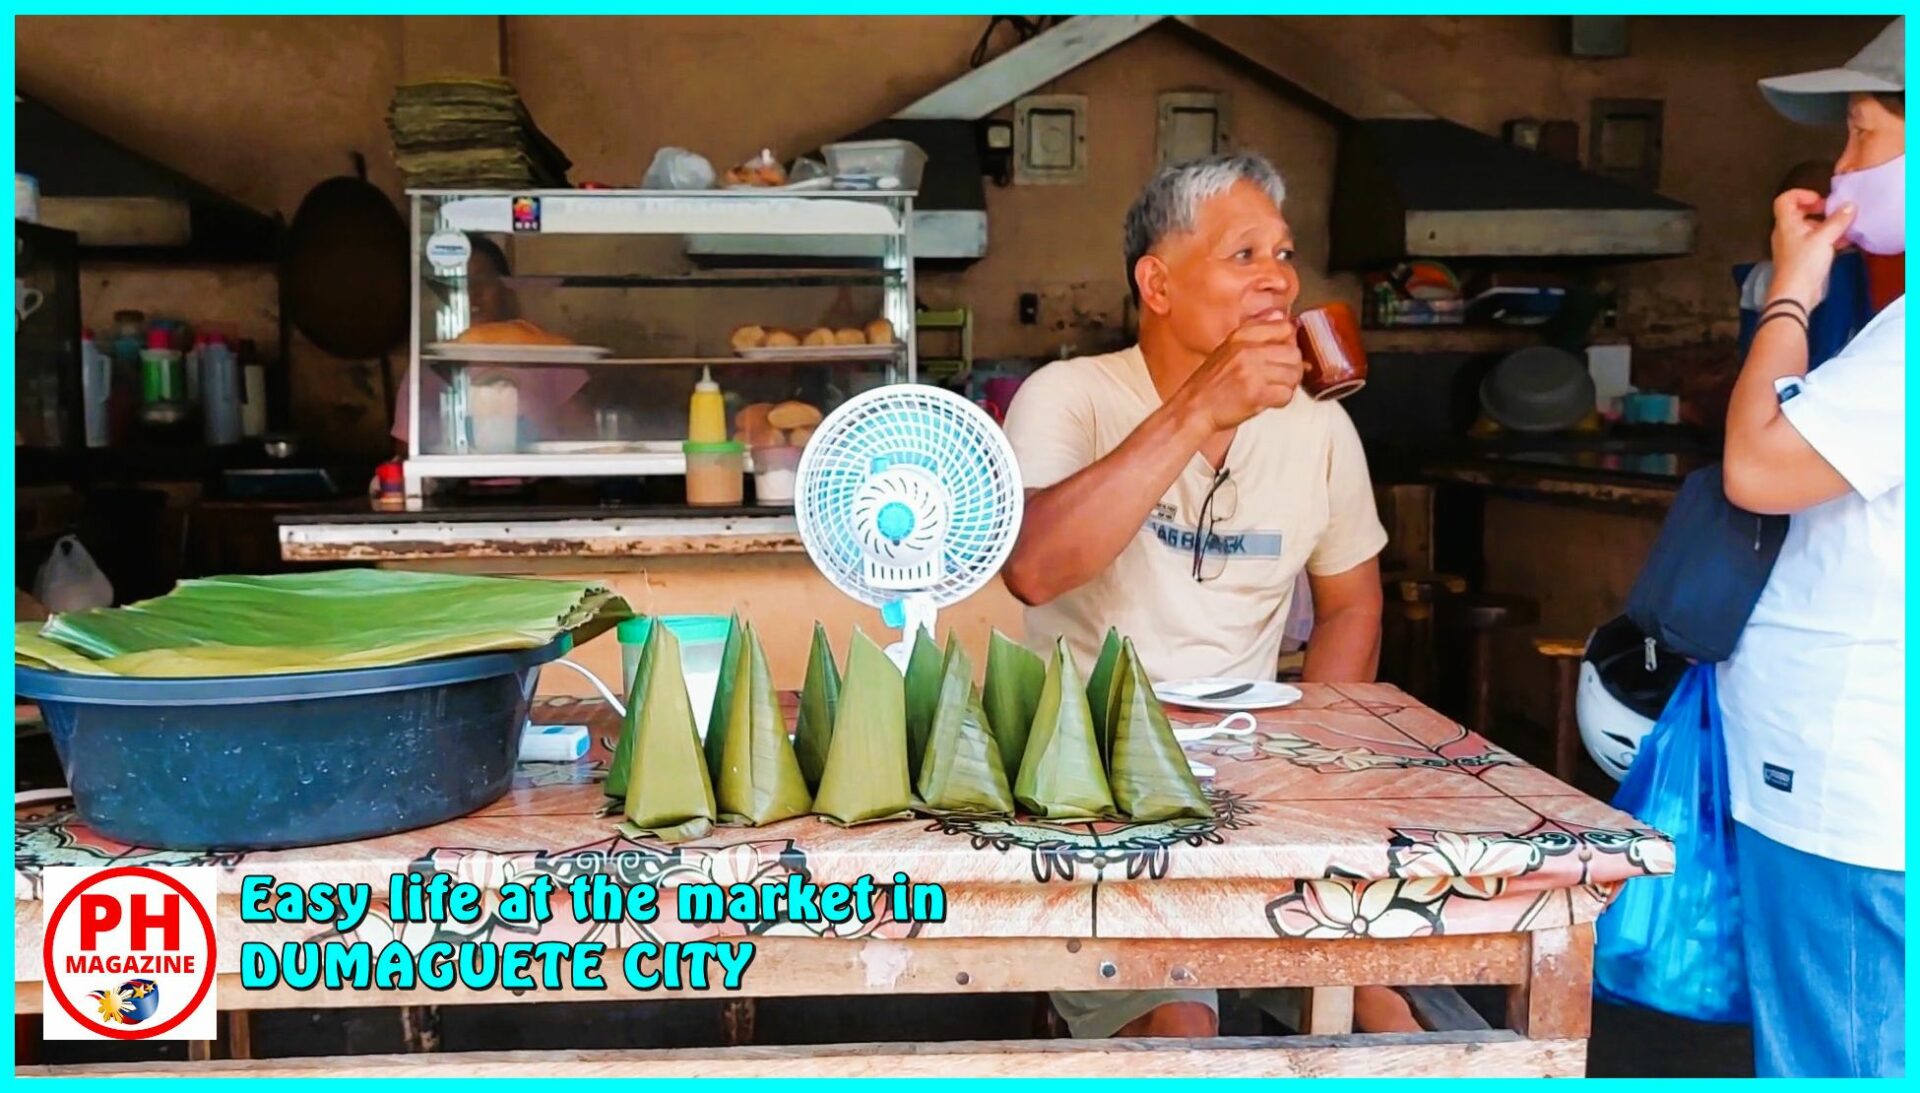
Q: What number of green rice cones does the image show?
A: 12